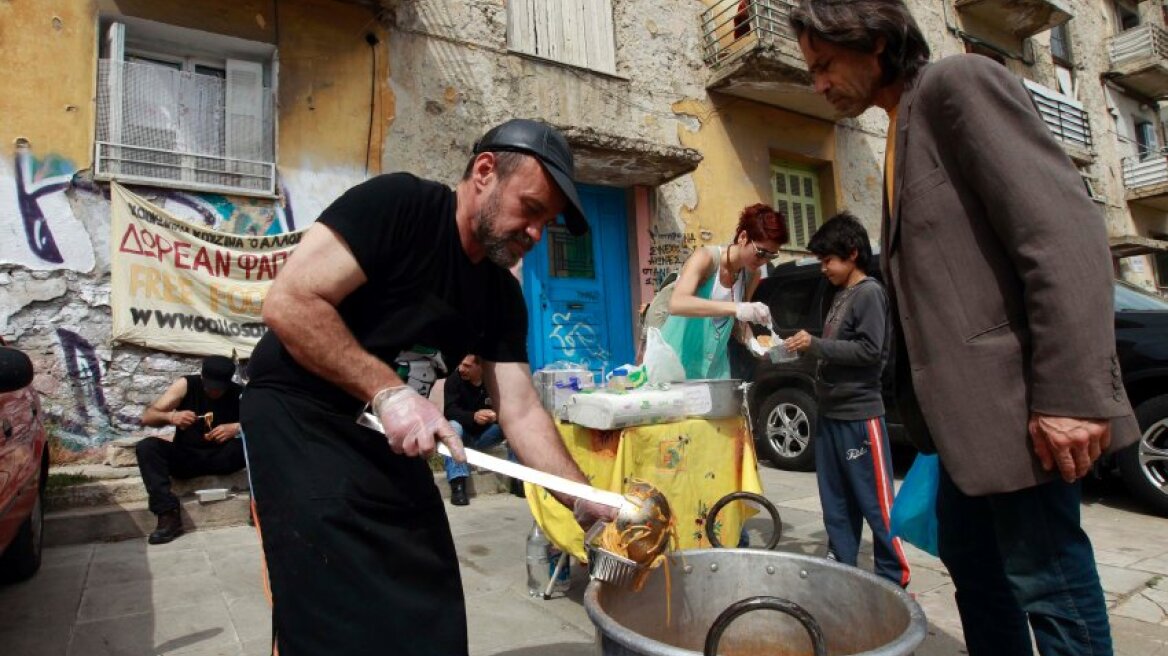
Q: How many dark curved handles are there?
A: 2